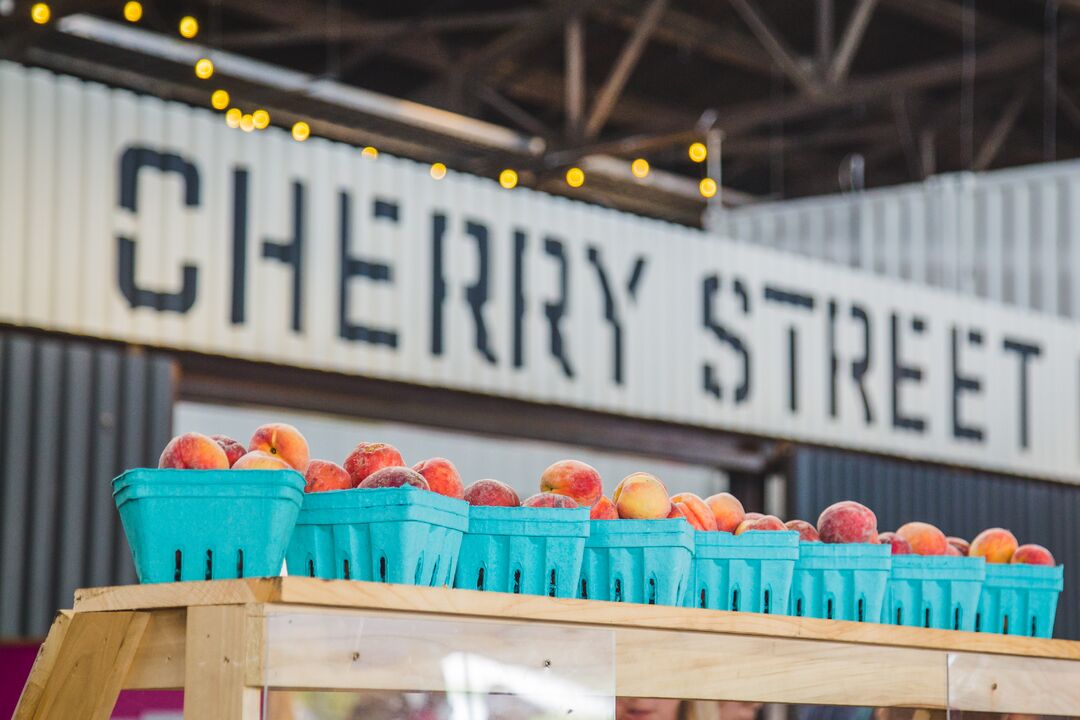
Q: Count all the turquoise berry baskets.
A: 8